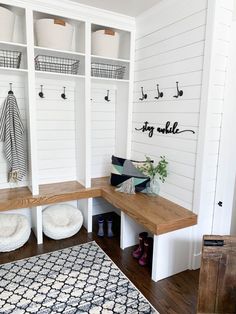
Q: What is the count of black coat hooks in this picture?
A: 7